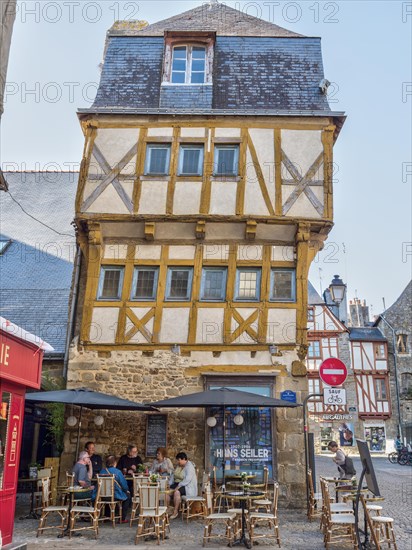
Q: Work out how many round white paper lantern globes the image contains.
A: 4